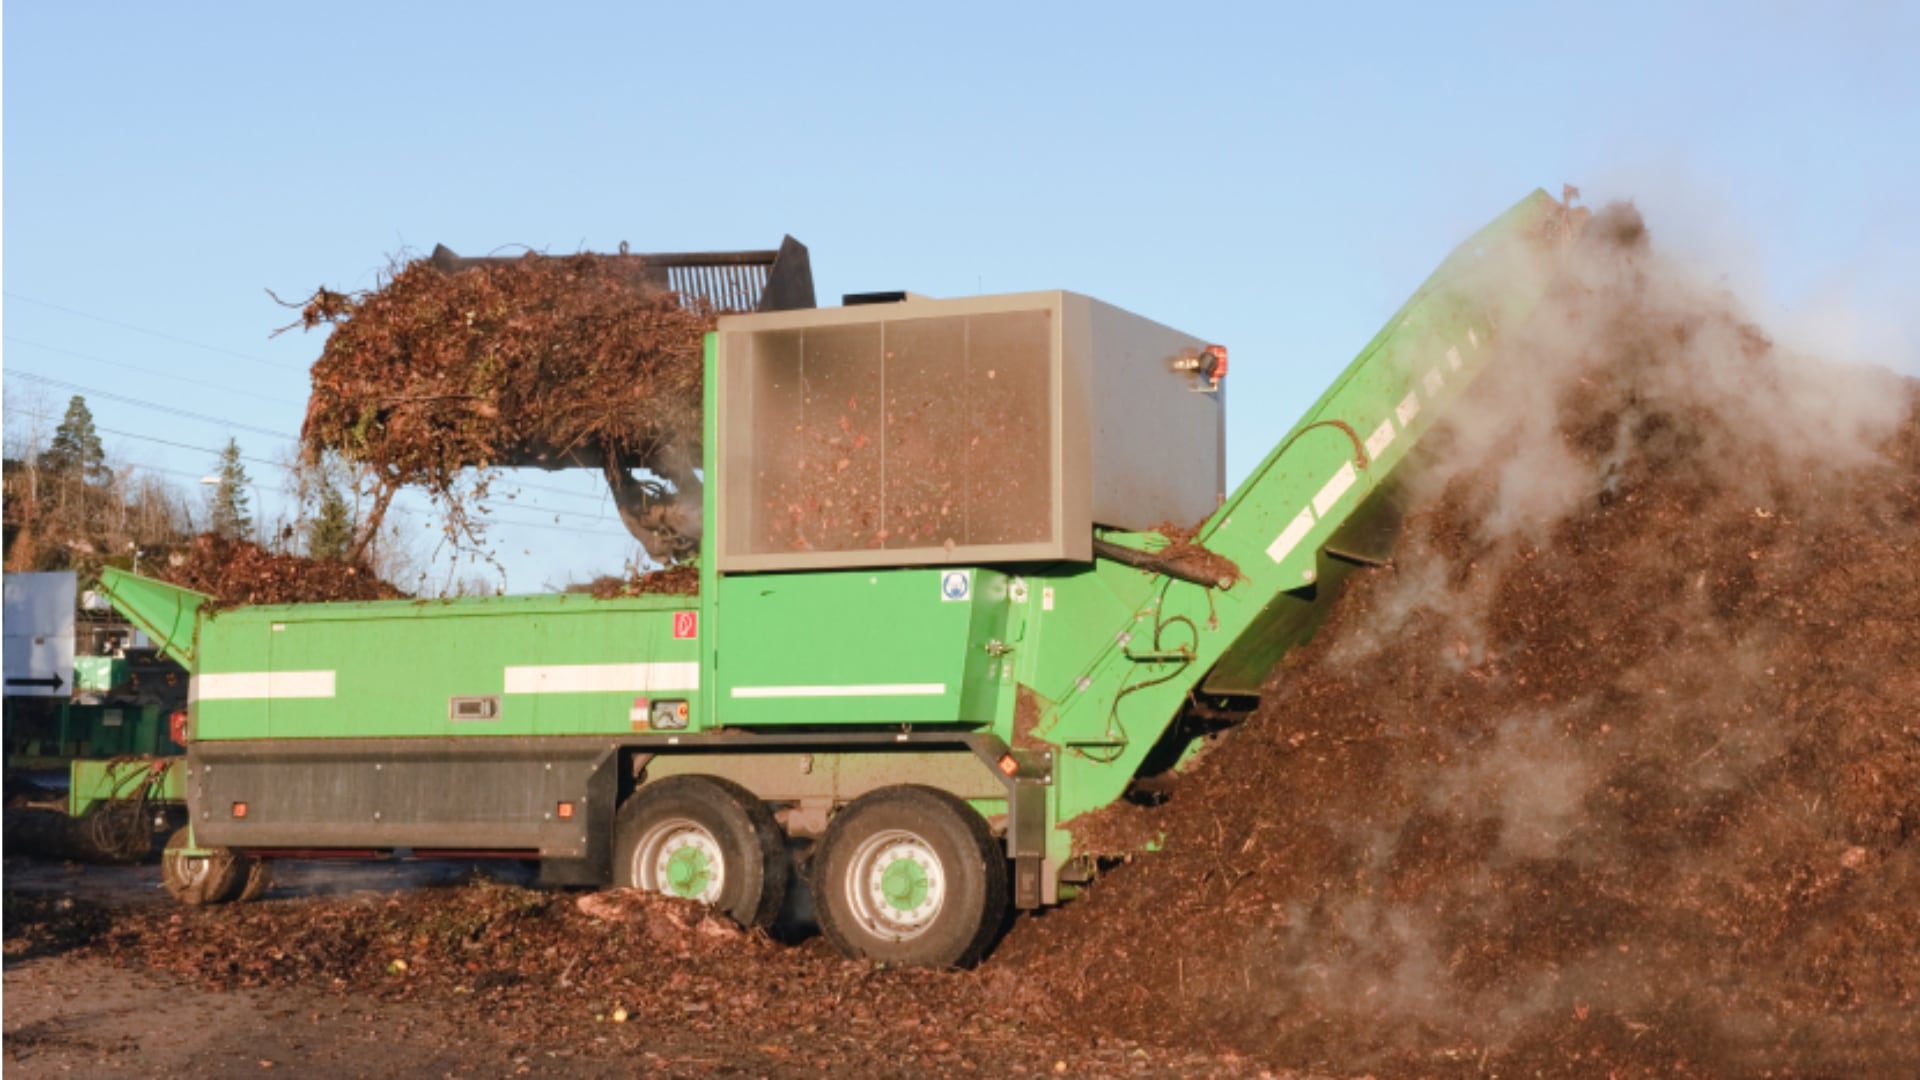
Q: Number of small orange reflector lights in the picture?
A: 3